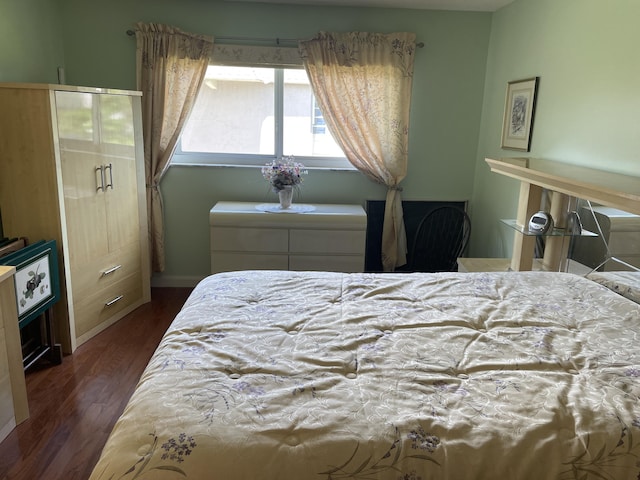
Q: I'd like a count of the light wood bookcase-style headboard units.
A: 1